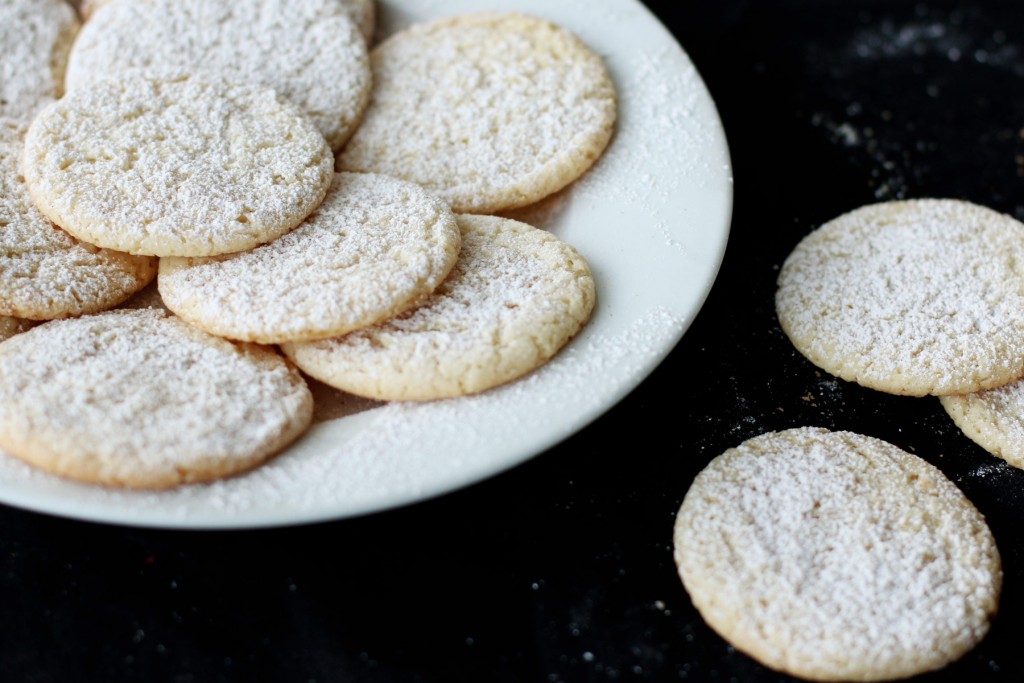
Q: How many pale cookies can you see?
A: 12